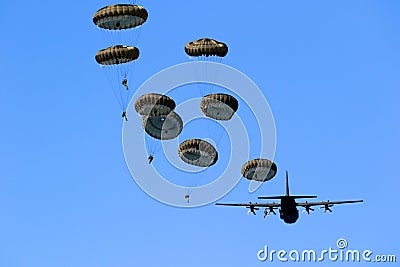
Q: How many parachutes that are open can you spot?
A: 8